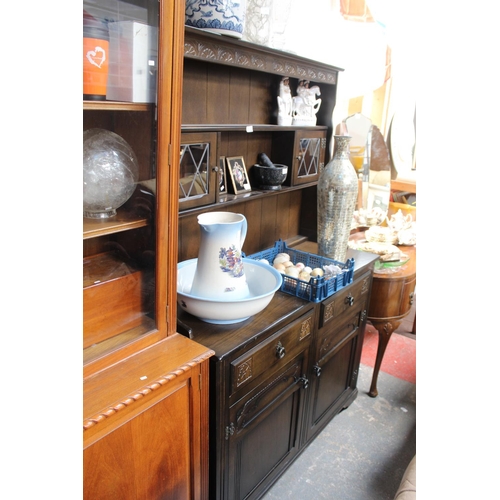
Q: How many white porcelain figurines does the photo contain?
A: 2